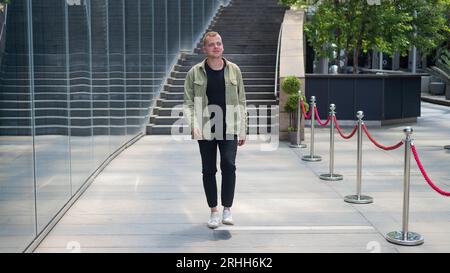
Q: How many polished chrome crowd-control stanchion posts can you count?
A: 5